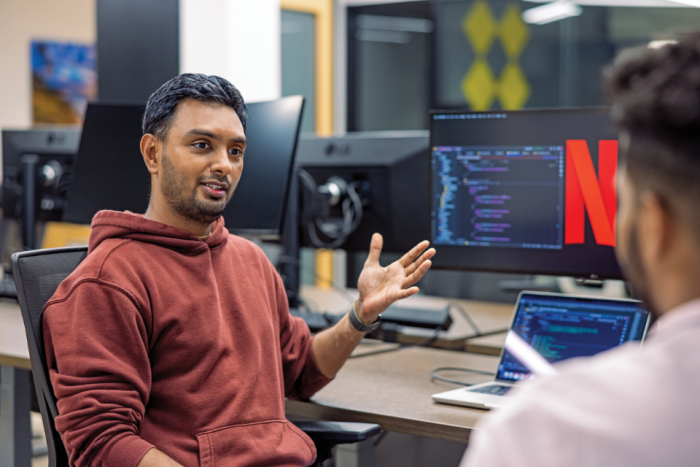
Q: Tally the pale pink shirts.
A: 1